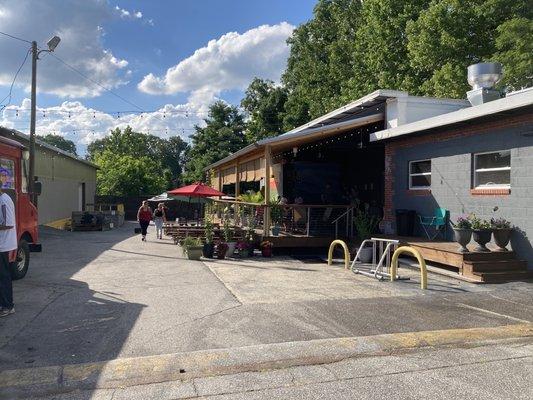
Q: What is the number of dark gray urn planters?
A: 3